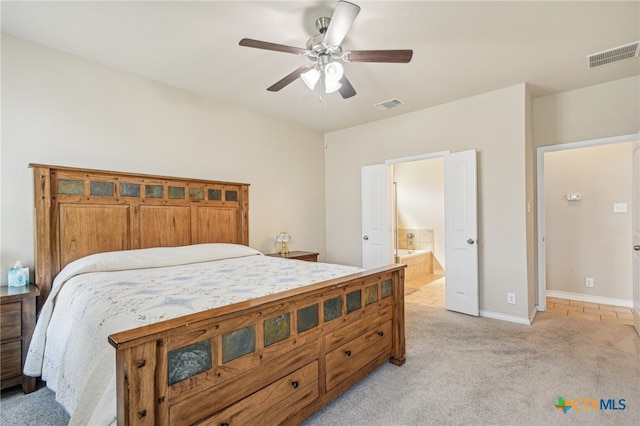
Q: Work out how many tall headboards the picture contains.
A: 1